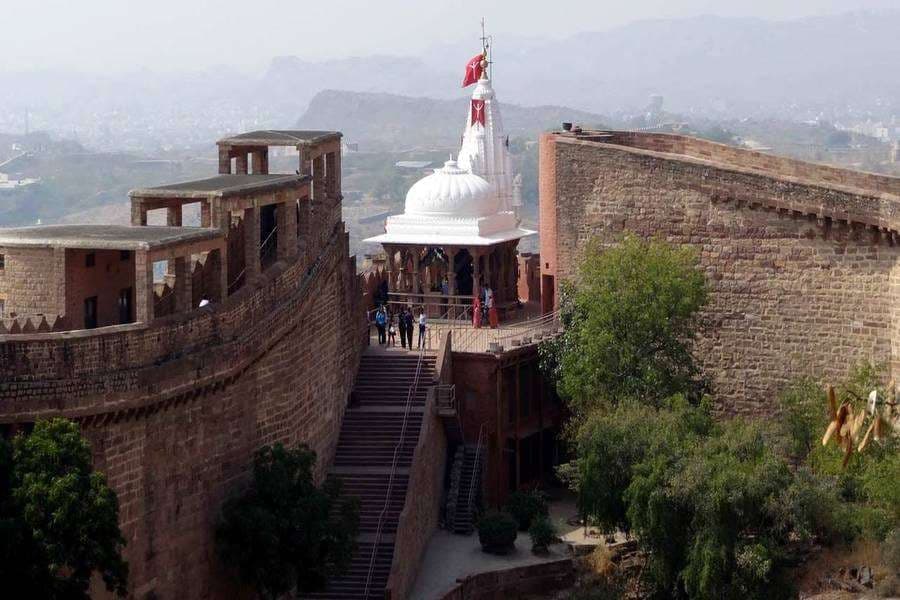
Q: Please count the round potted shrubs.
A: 3